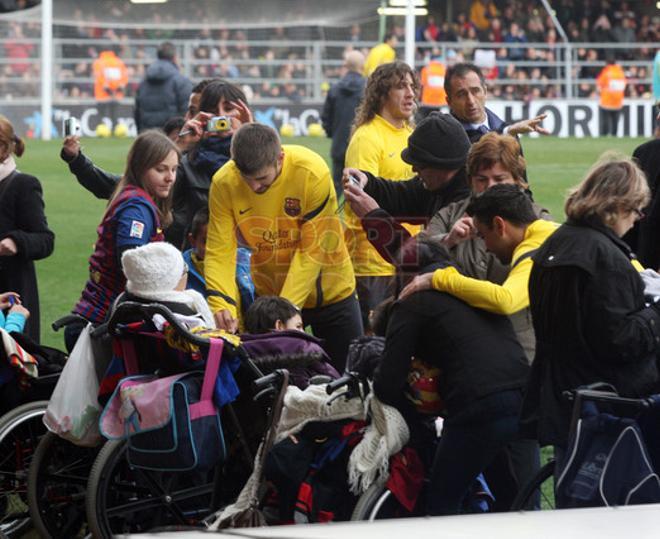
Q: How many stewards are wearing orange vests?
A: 3